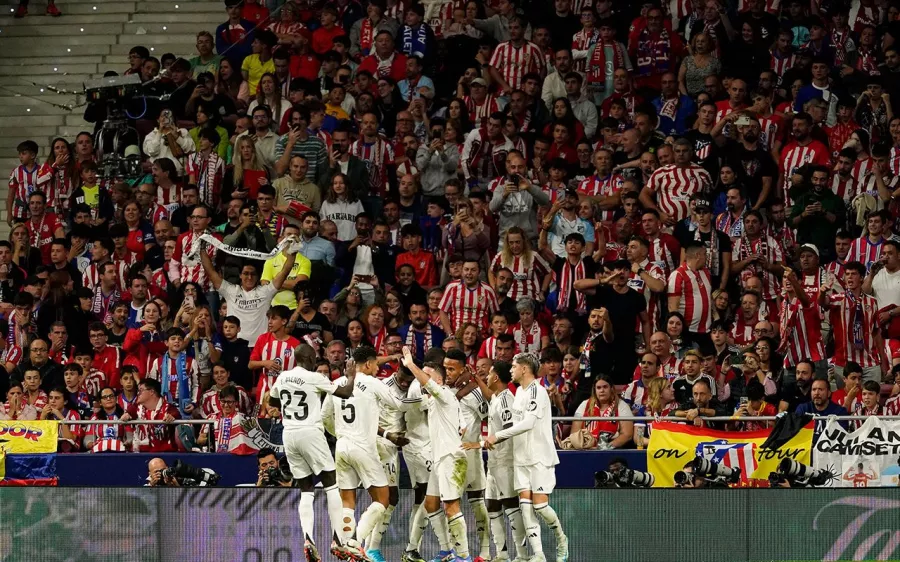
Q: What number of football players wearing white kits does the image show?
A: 8